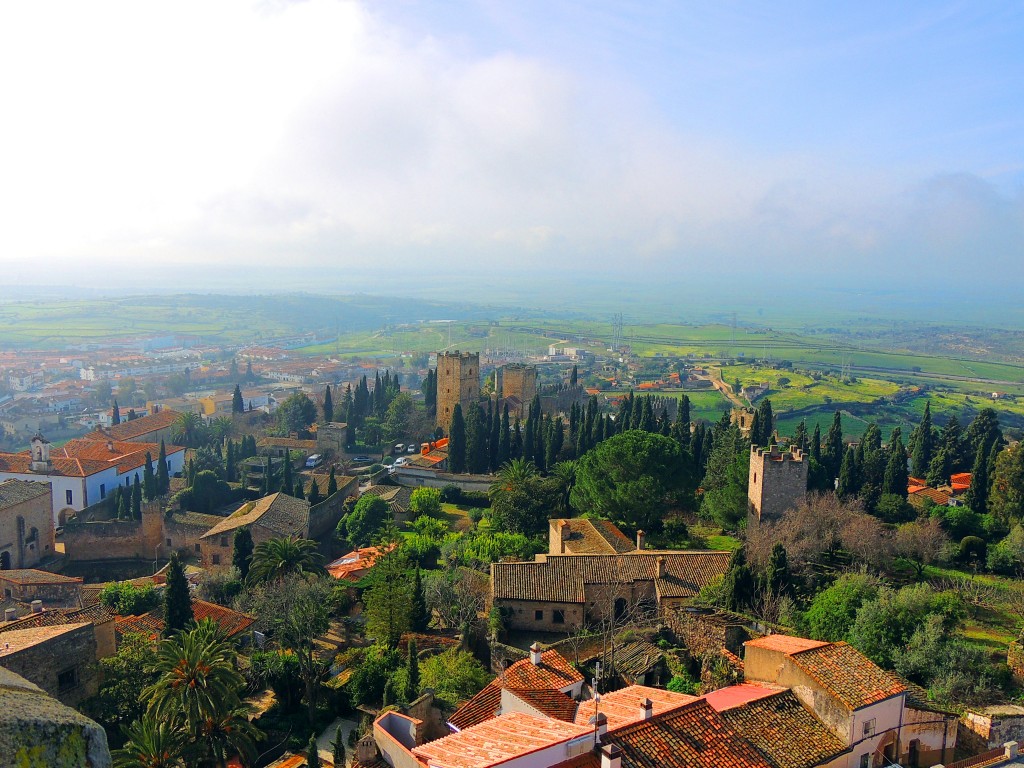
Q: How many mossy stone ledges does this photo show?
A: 1